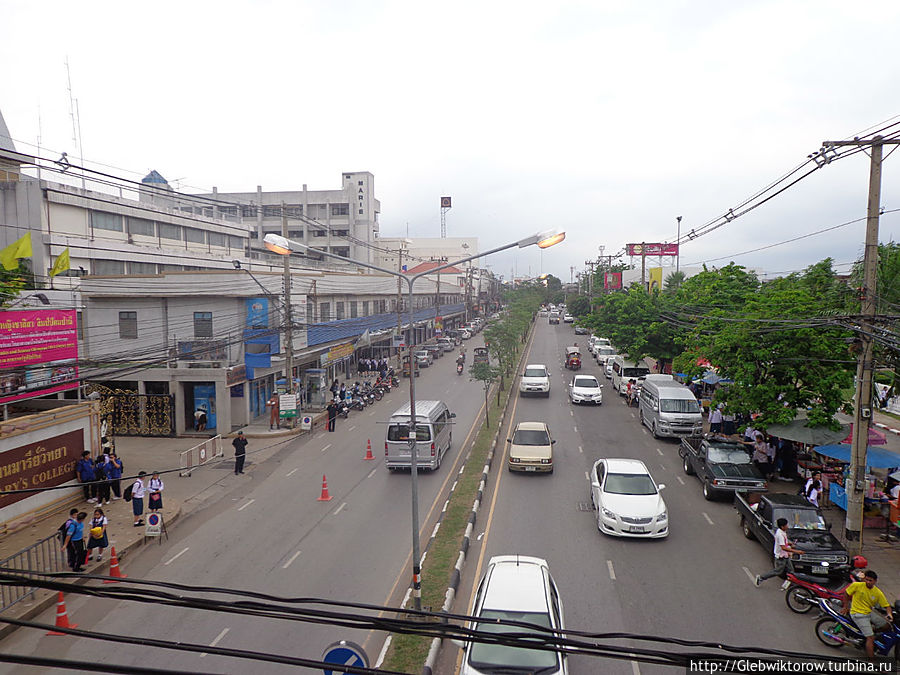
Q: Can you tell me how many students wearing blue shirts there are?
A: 4